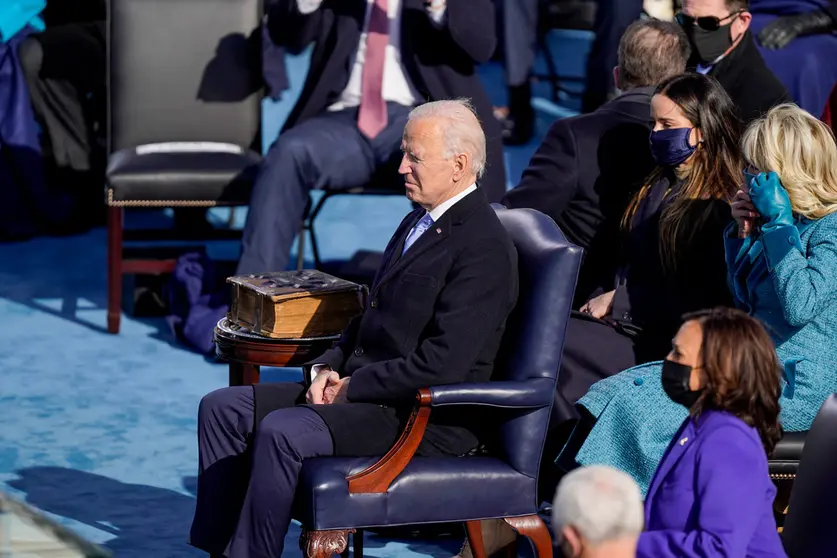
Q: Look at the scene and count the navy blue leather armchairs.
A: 1